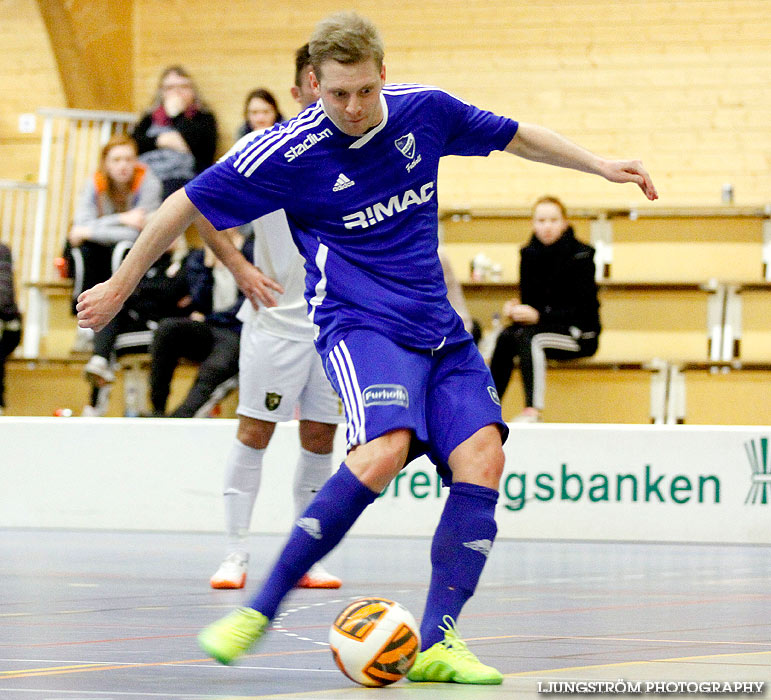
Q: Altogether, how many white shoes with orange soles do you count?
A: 2